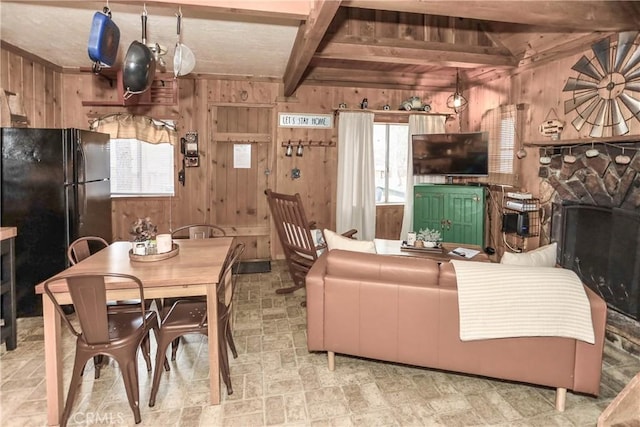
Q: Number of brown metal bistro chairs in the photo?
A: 4